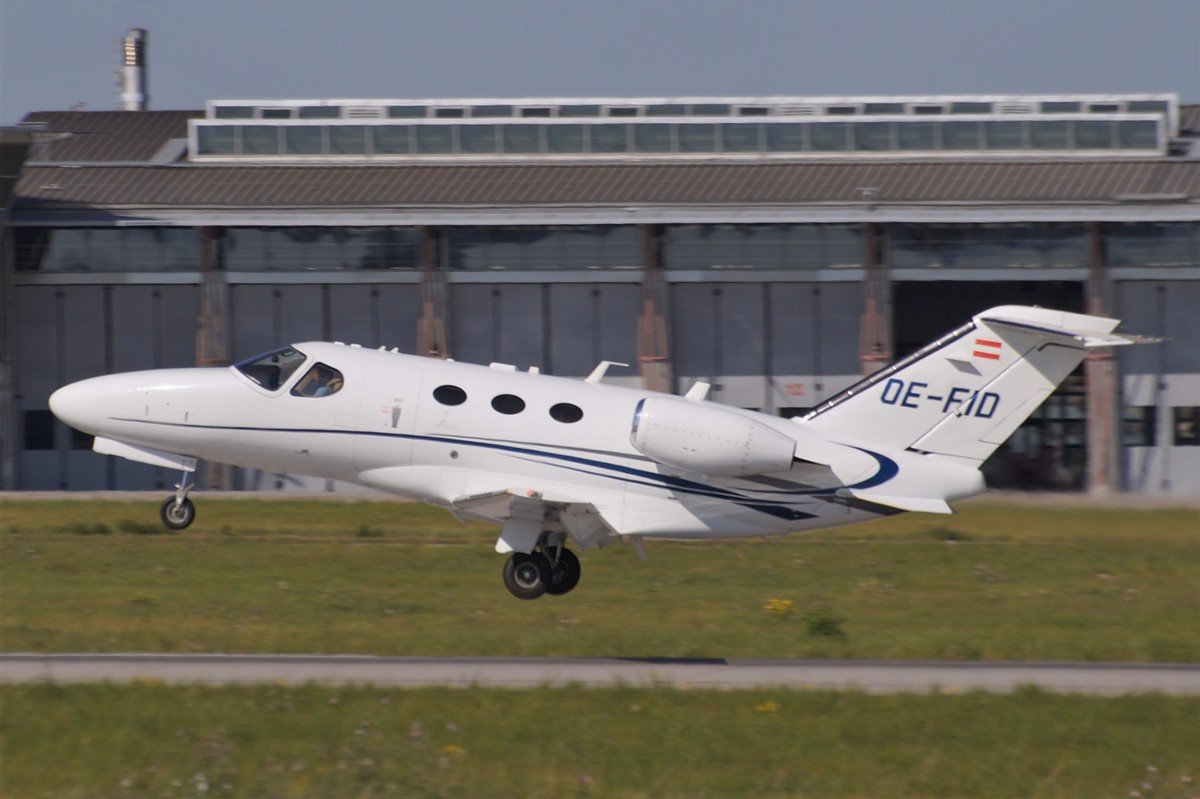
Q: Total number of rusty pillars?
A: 5